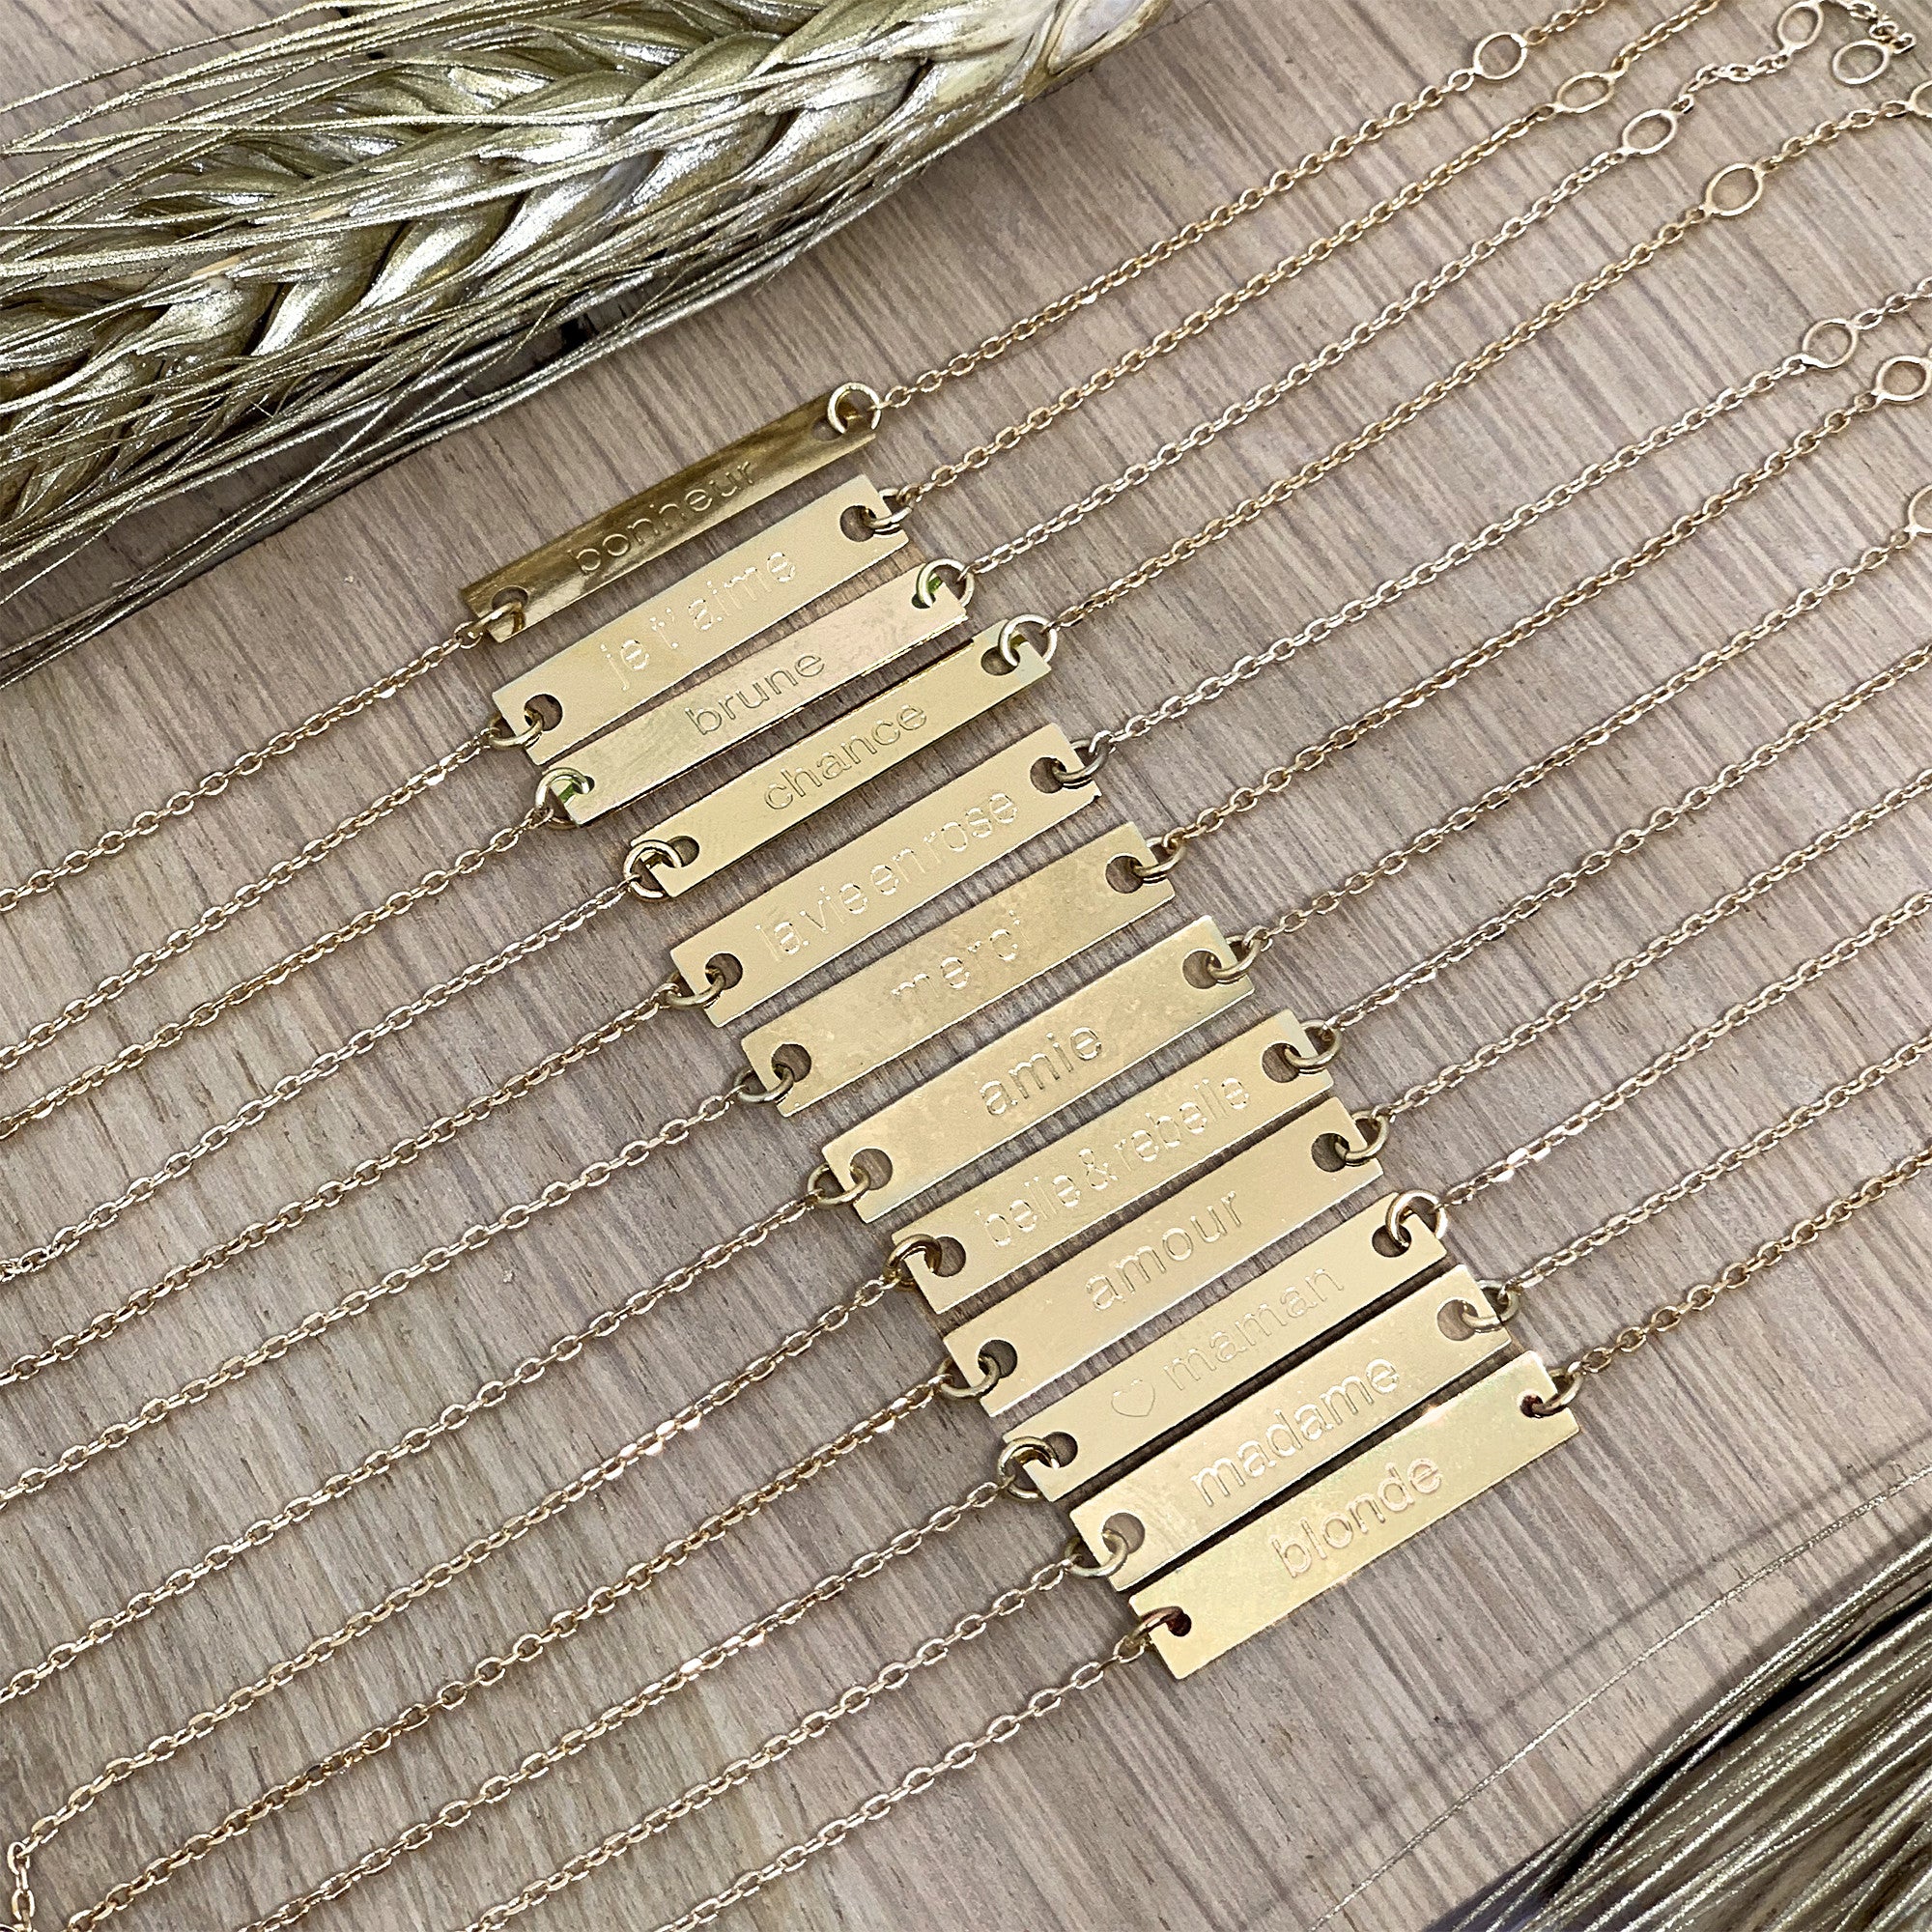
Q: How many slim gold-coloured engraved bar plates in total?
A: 12